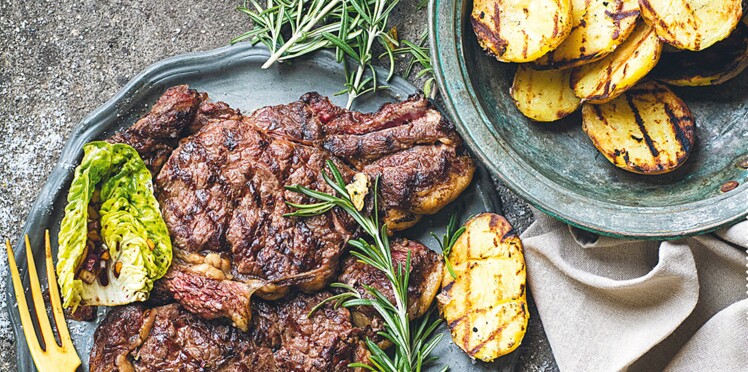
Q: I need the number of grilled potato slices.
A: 8